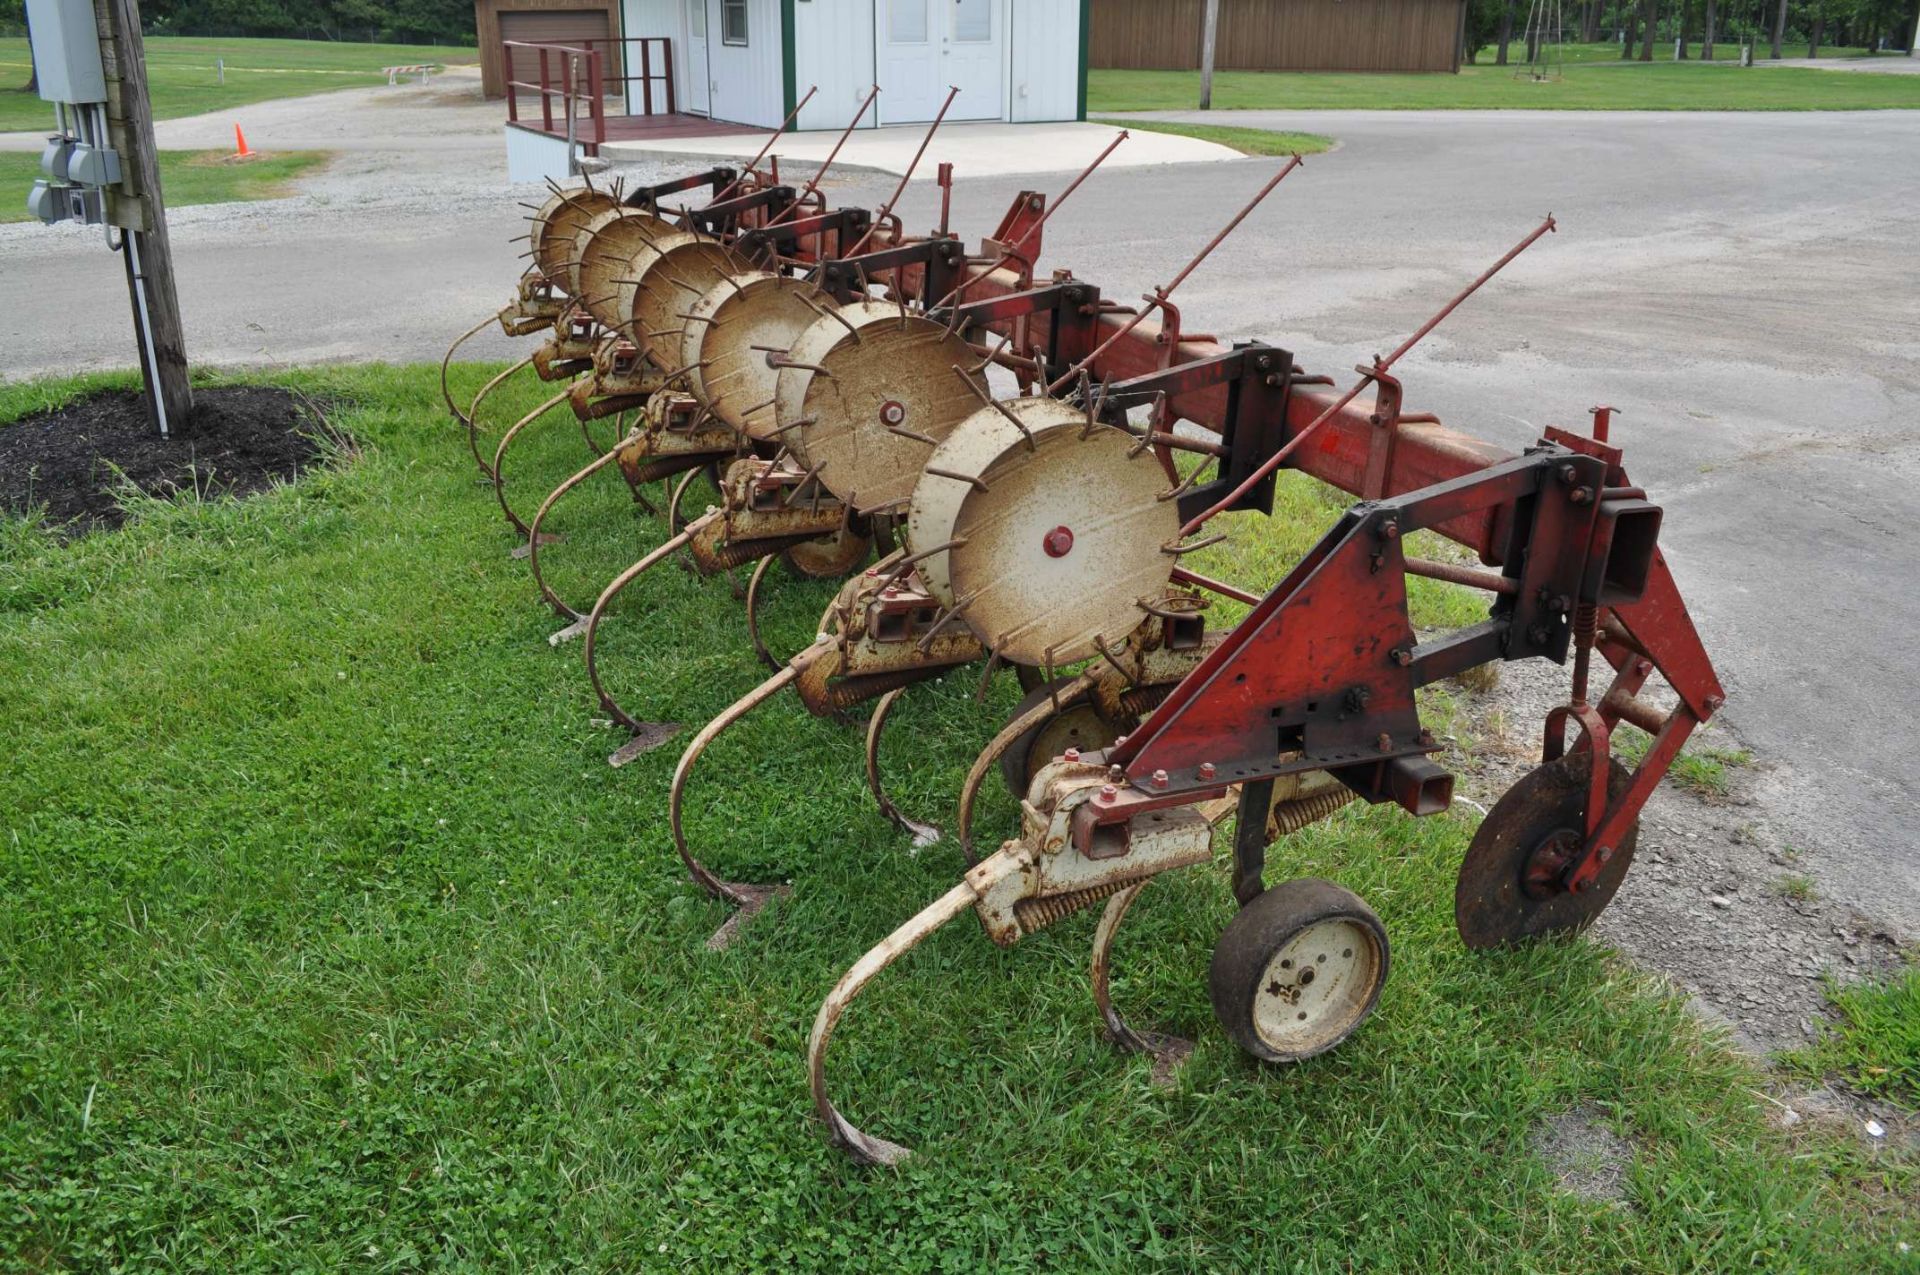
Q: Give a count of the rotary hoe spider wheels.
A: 6